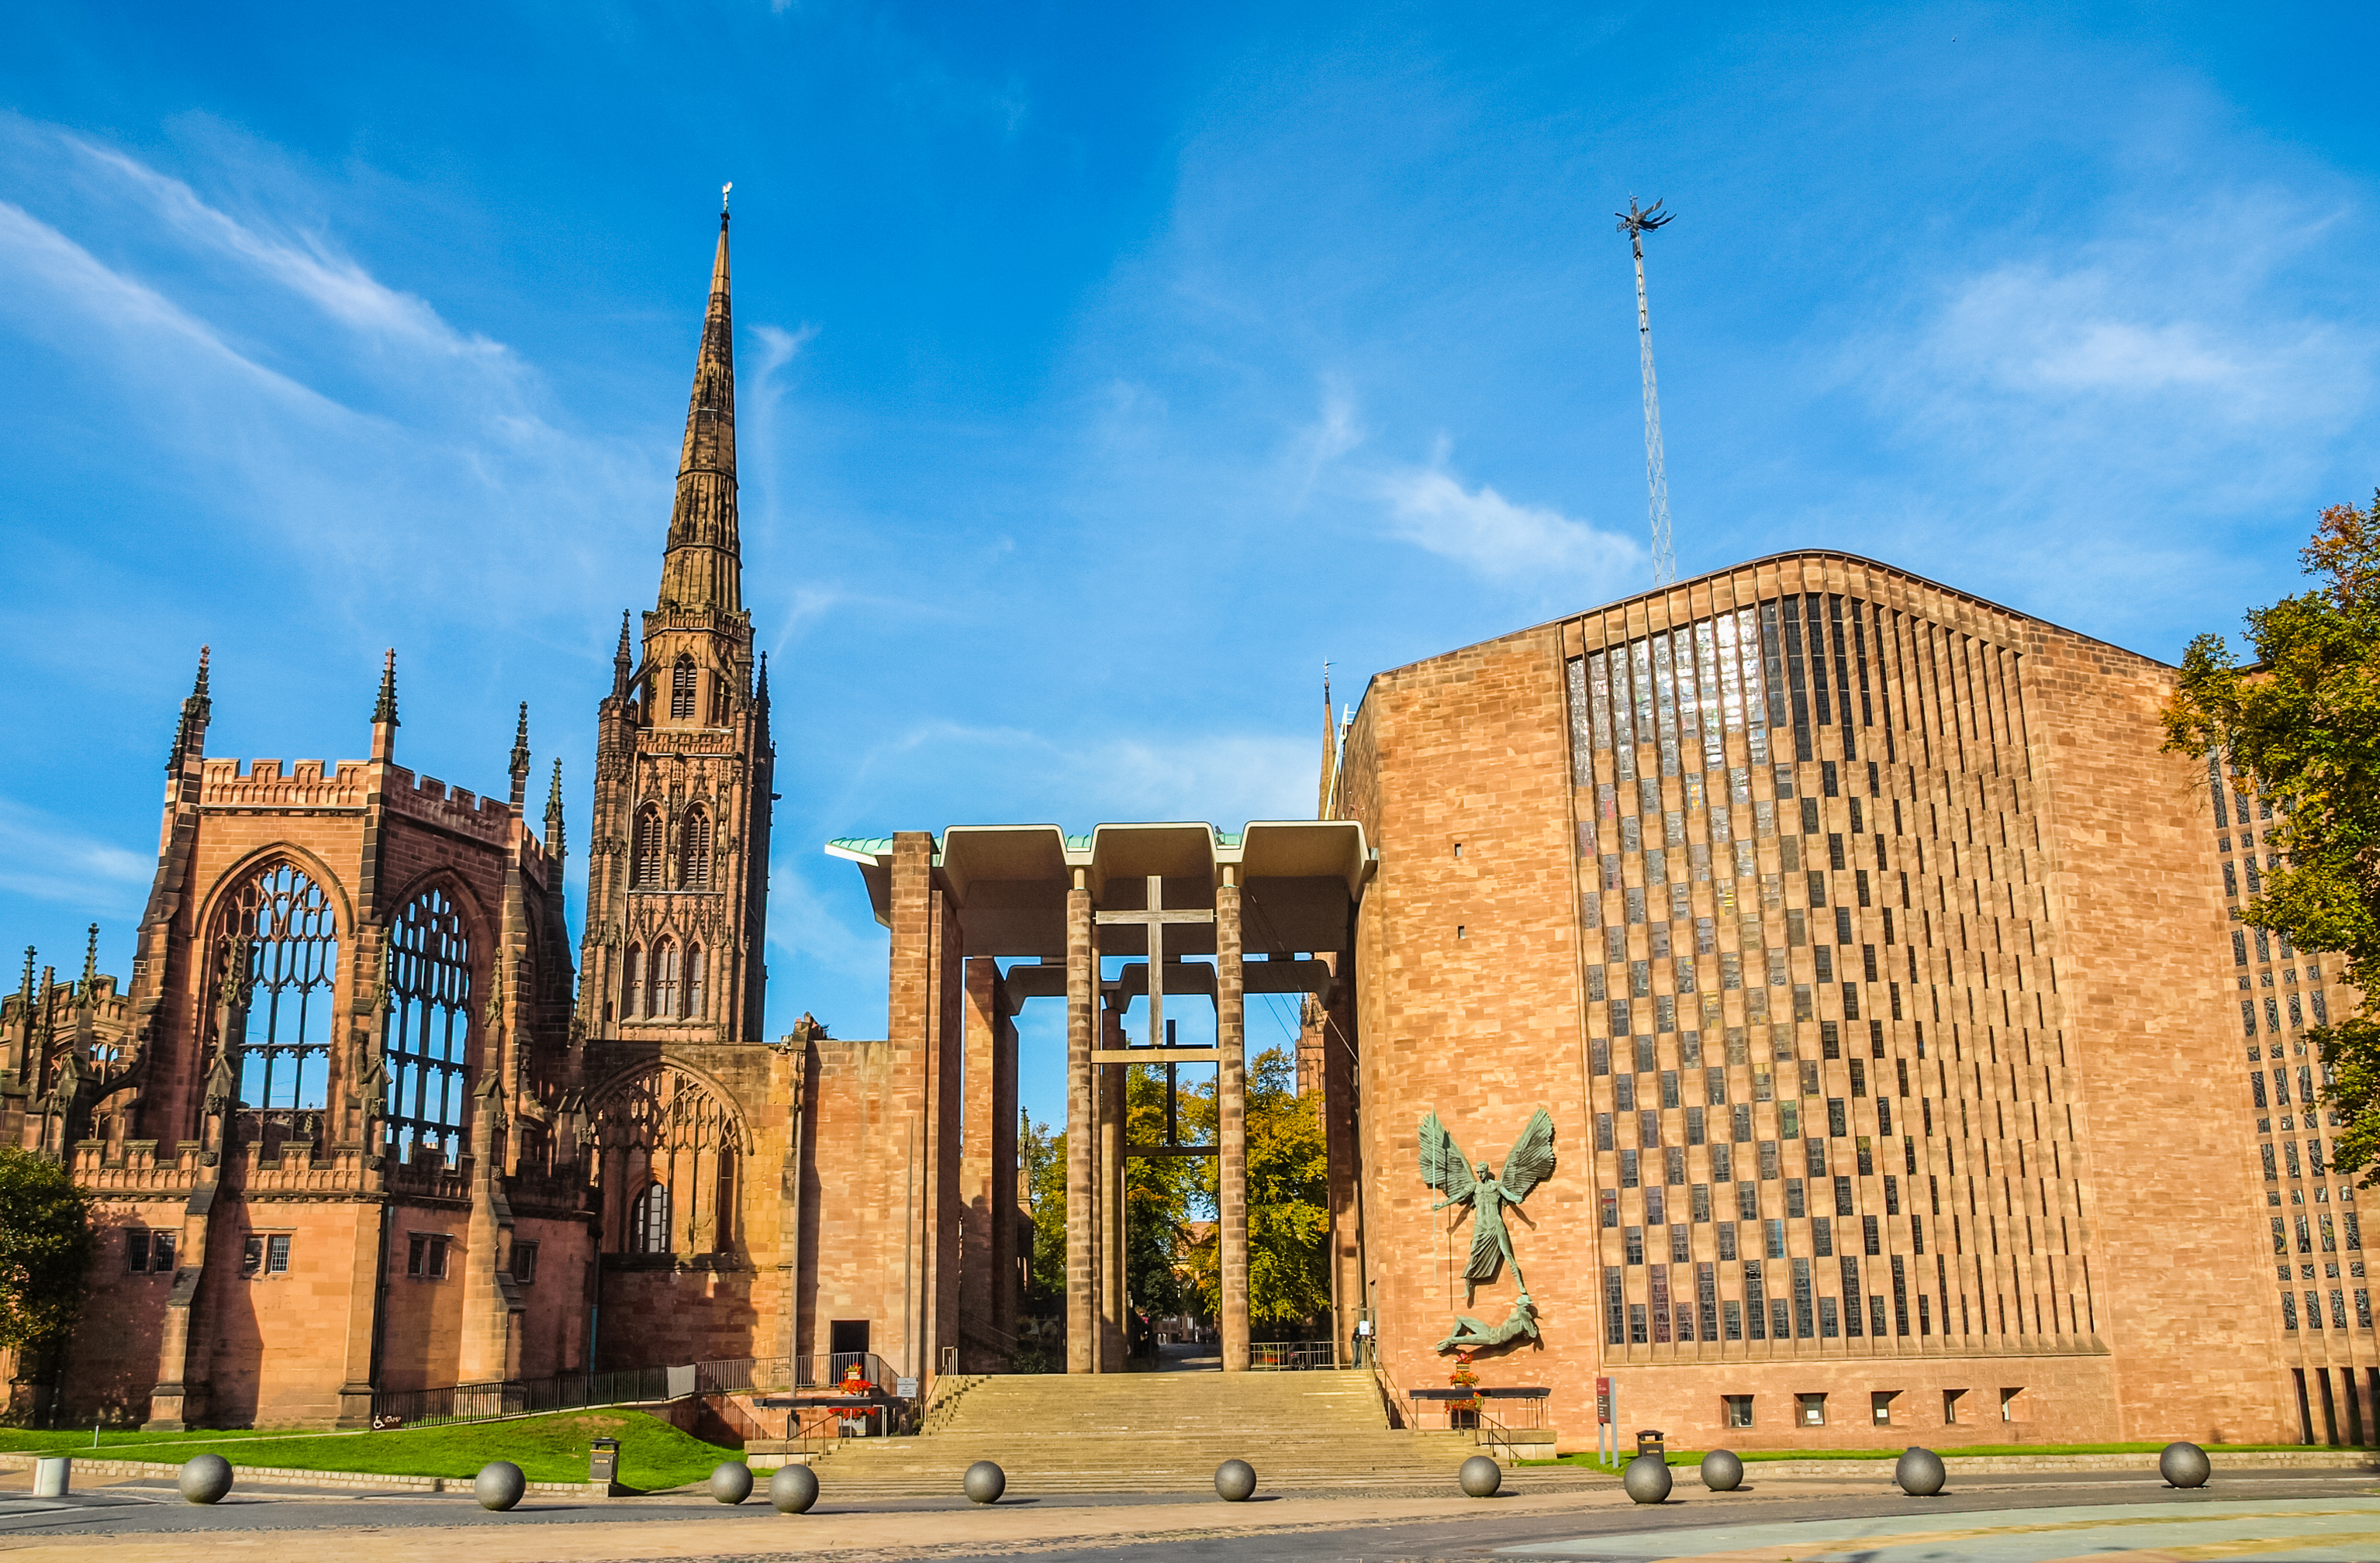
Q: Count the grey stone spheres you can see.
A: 11